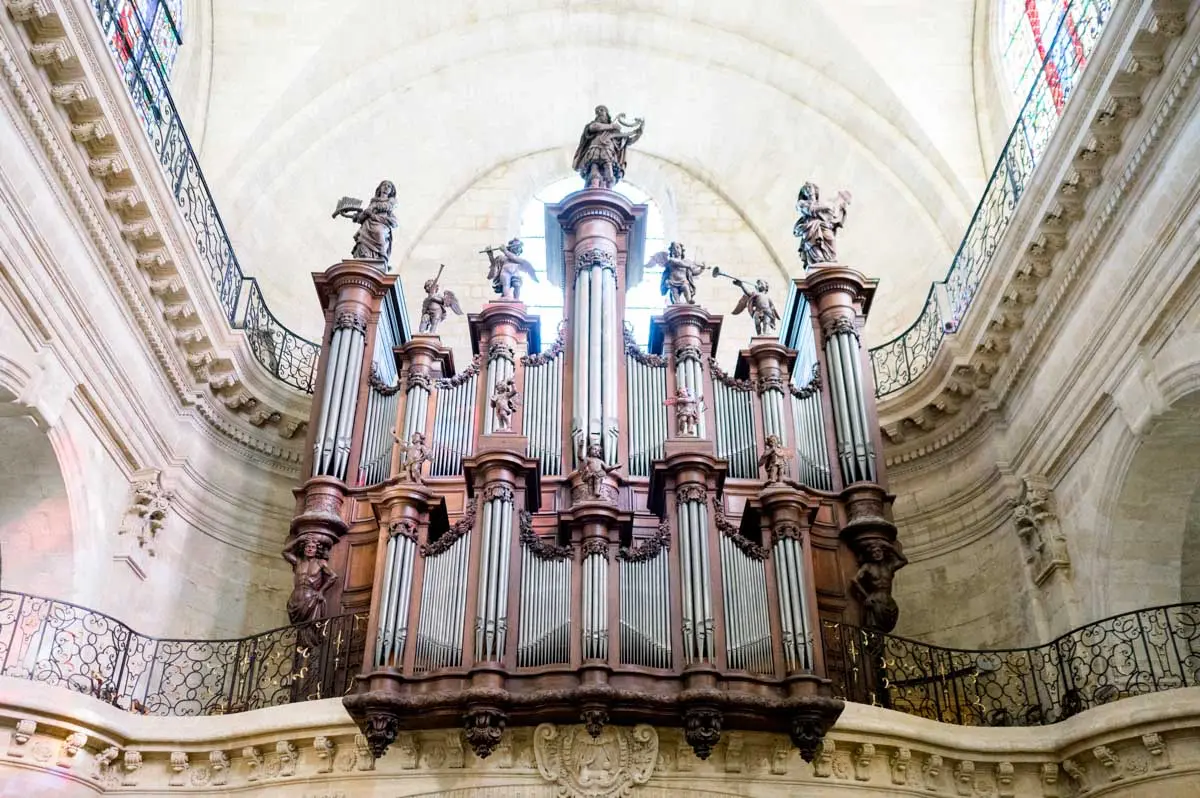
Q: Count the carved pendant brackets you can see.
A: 5